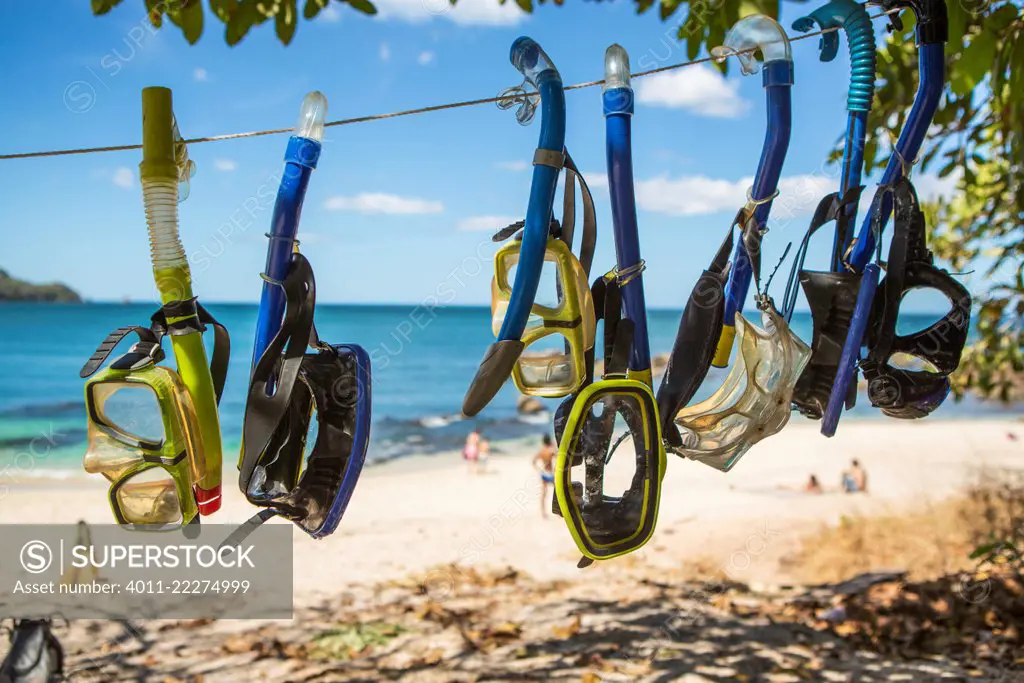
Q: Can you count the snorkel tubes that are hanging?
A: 7